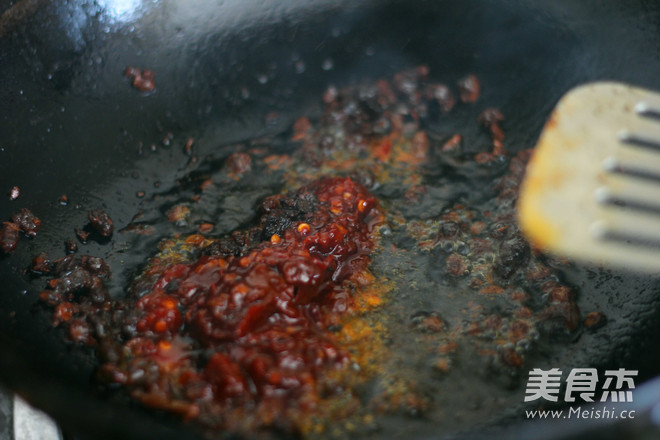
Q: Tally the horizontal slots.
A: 5